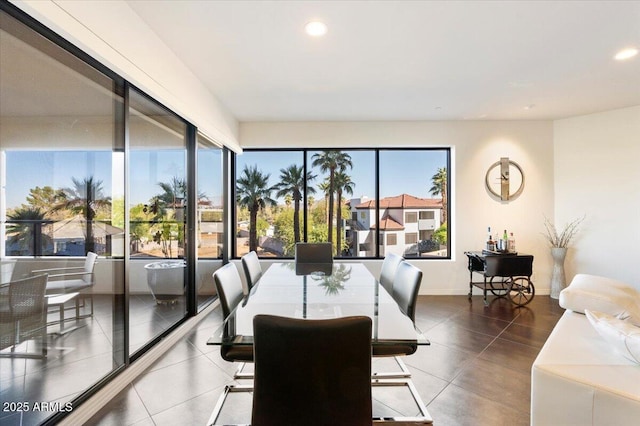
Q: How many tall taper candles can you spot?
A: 0